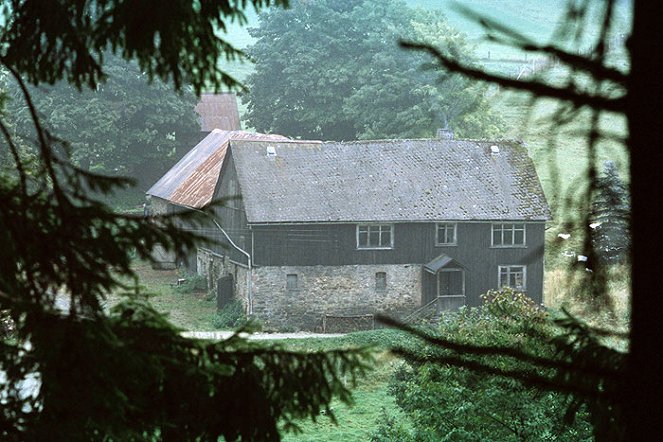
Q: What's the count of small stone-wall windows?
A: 2